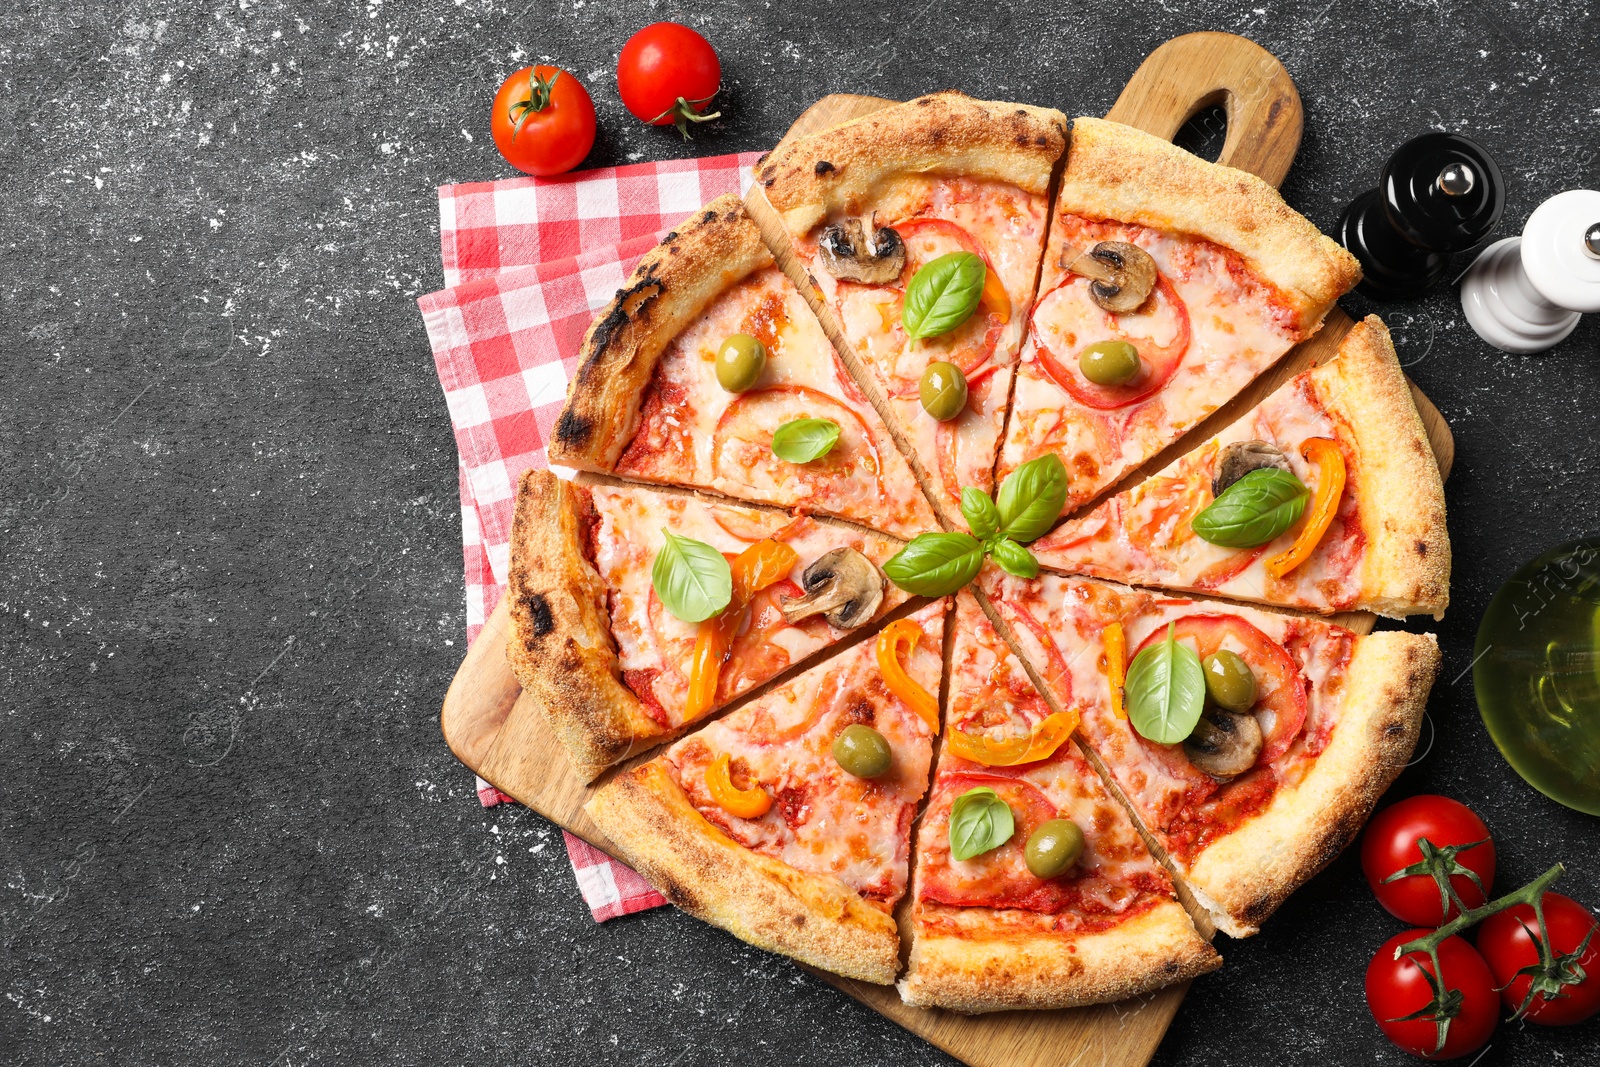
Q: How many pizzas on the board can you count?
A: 1